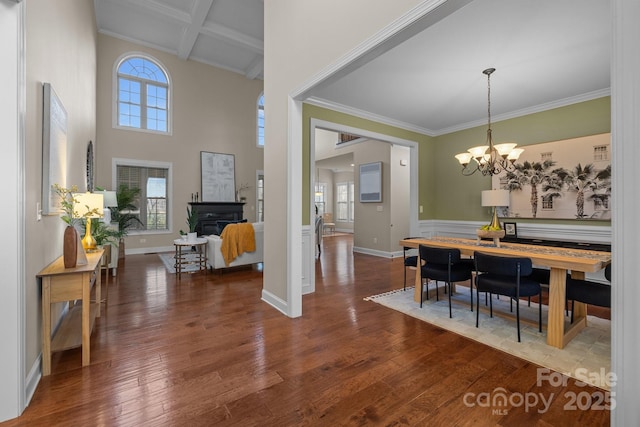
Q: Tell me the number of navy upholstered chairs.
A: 6